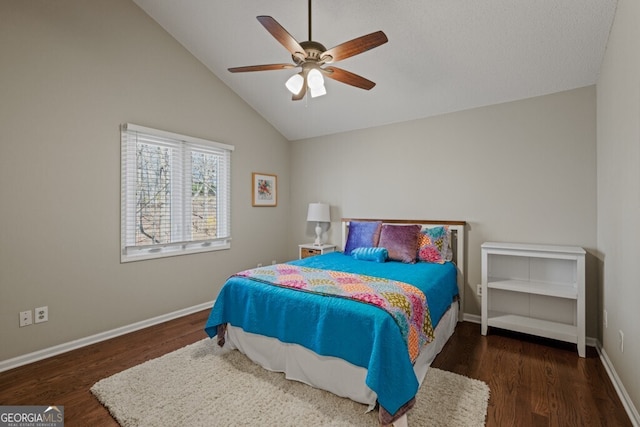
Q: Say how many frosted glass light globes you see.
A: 3